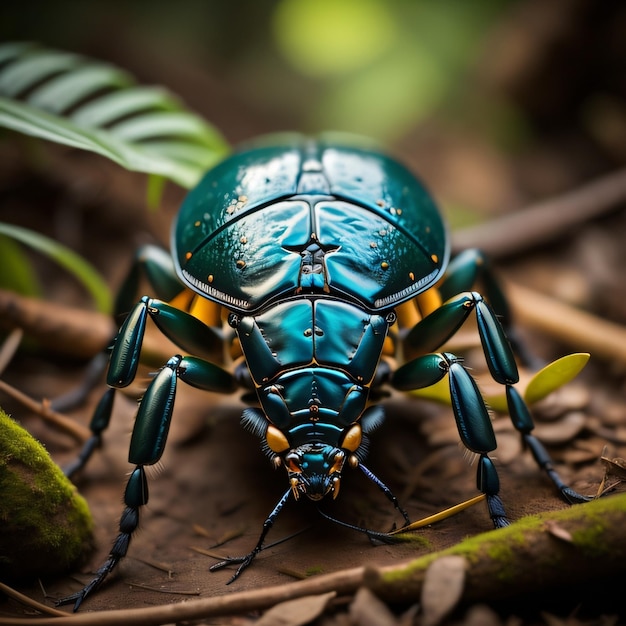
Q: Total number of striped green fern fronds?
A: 1